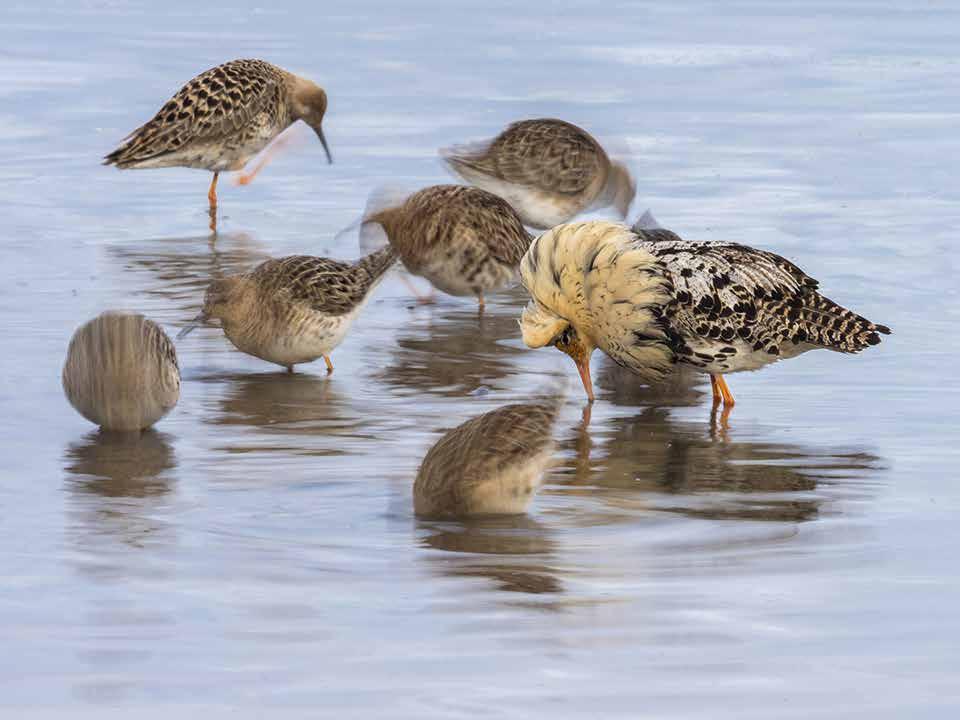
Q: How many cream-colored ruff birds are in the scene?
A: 1